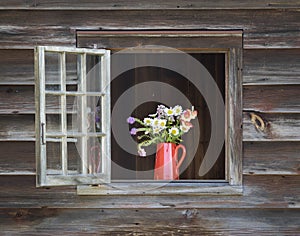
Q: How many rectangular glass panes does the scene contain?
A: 9